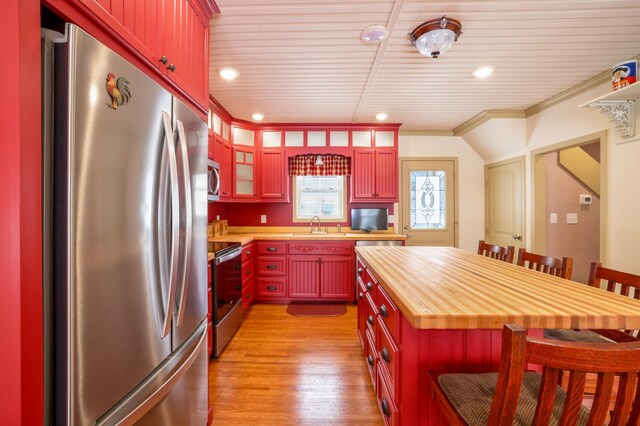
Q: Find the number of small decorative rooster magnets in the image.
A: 1